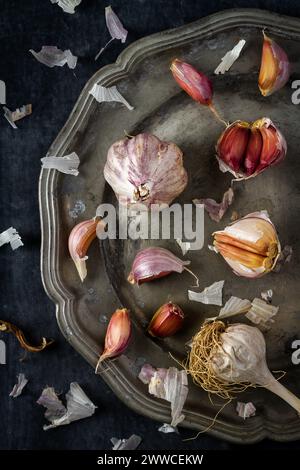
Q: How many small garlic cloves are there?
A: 6